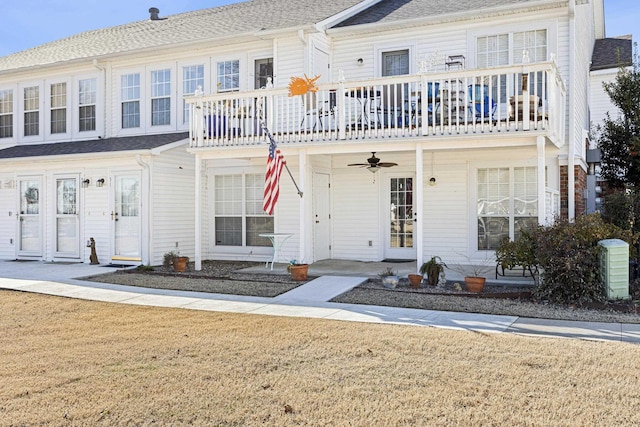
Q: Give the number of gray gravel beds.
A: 2